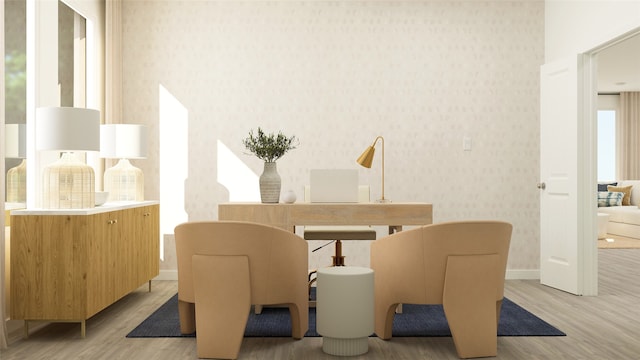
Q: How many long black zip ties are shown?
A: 0